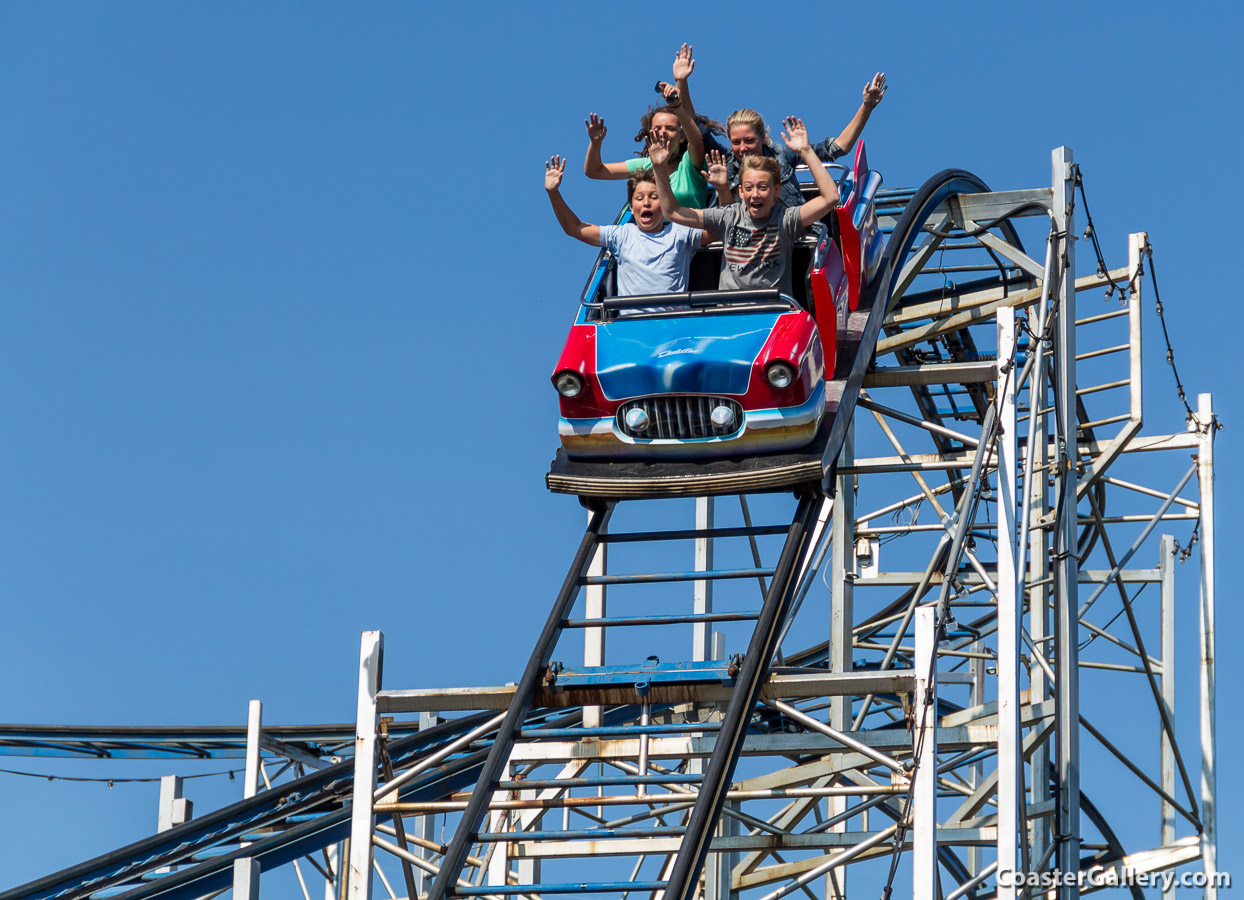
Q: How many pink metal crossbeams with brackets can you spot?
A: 0